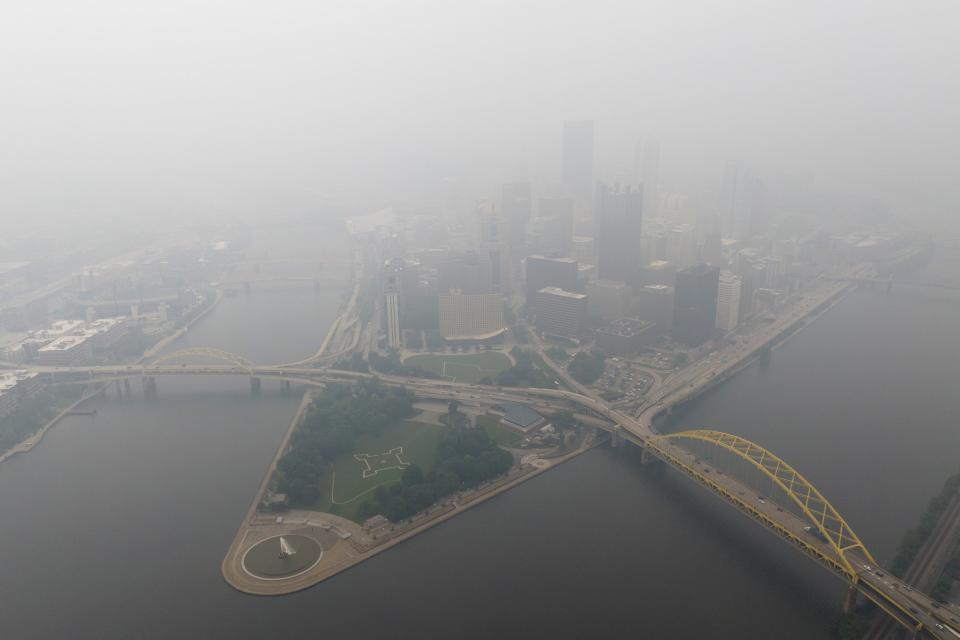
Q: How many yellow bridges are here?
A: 2